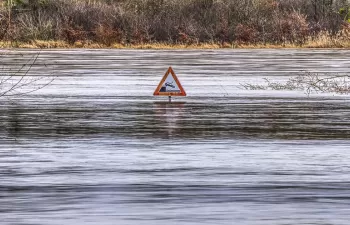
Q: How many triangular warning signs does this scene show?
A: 1